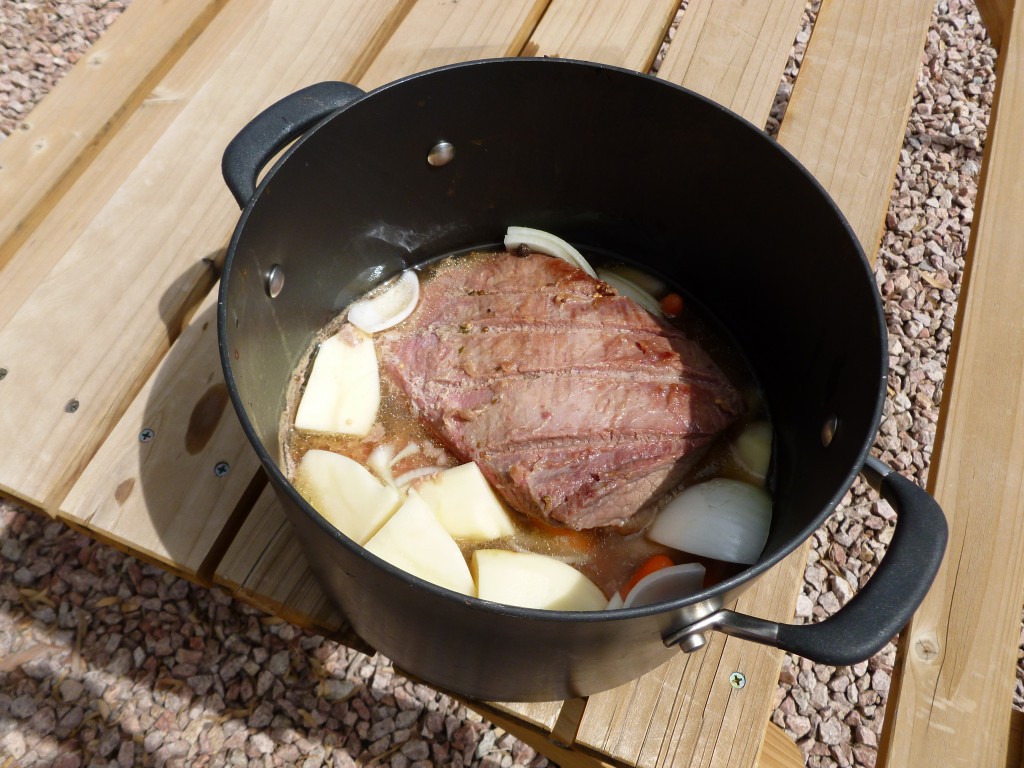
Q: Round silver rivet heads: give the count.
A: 4